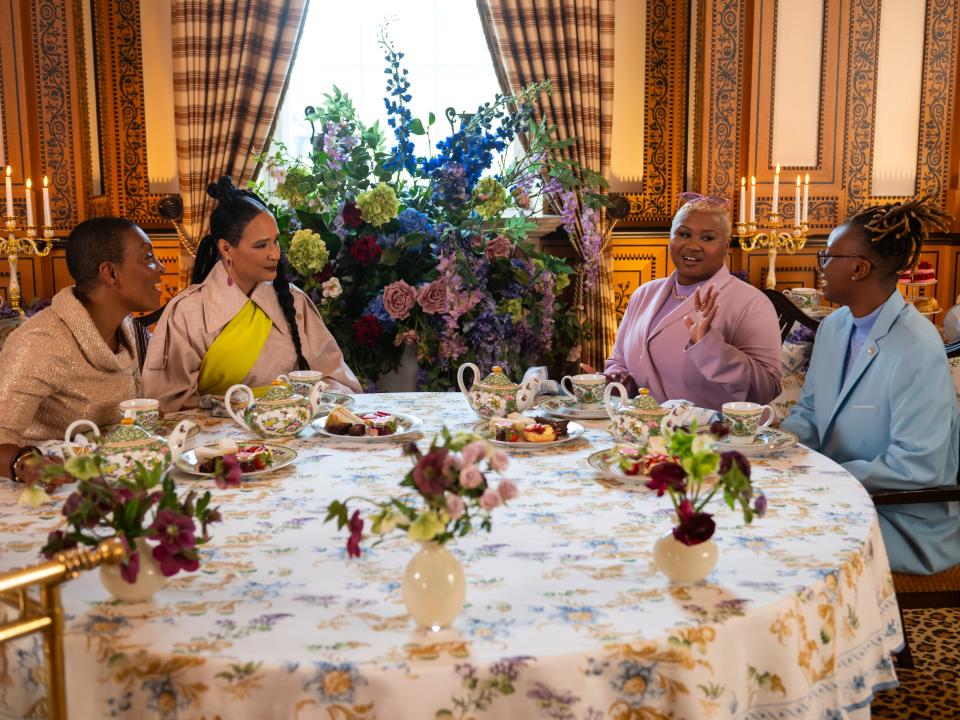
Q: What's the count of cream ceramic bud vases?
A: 3